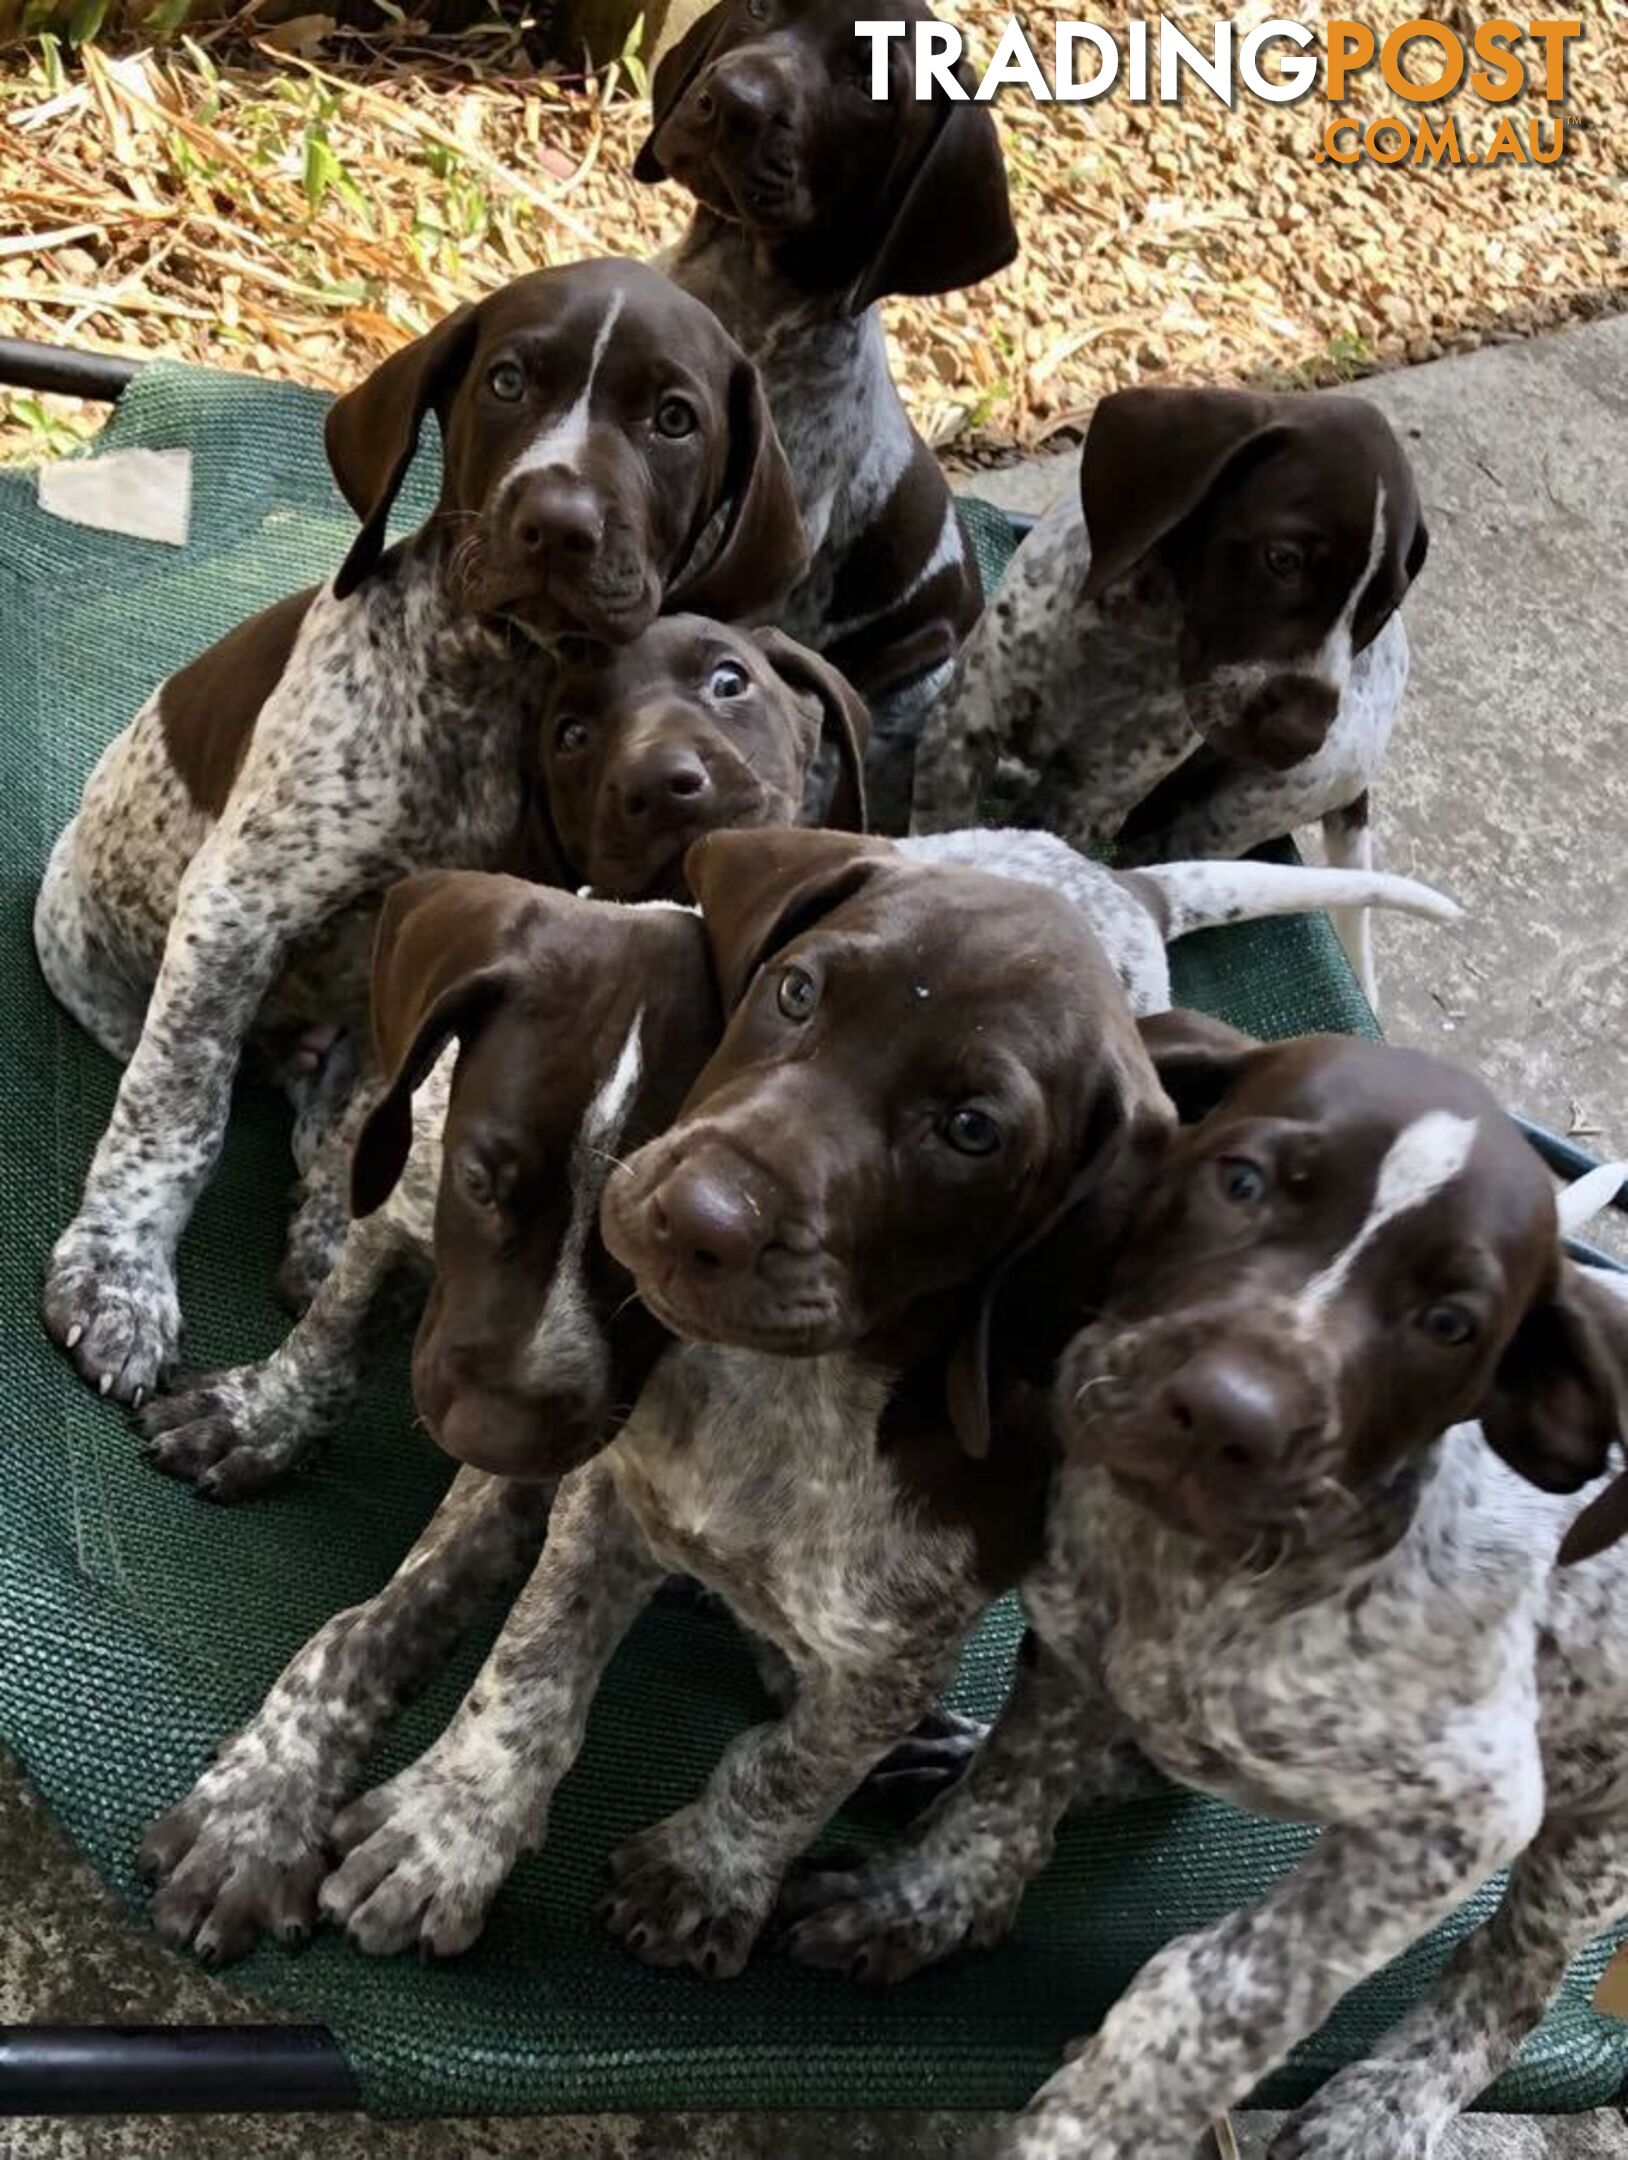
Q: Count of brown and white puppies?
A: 7